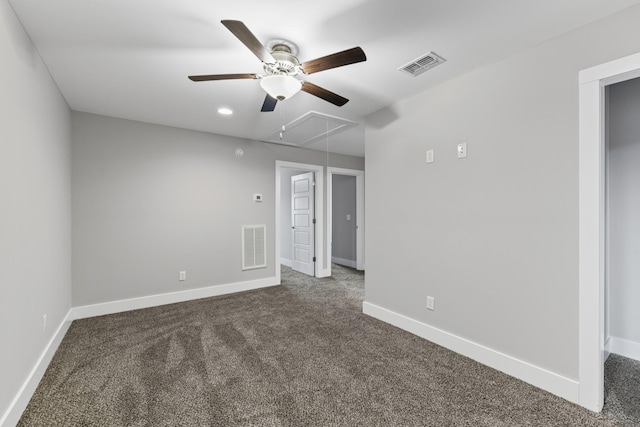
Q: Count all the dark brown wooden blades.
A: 5